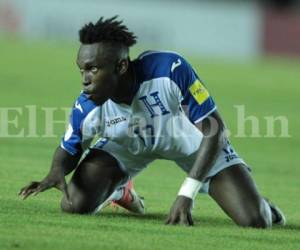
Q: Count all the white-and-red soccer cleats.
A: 1